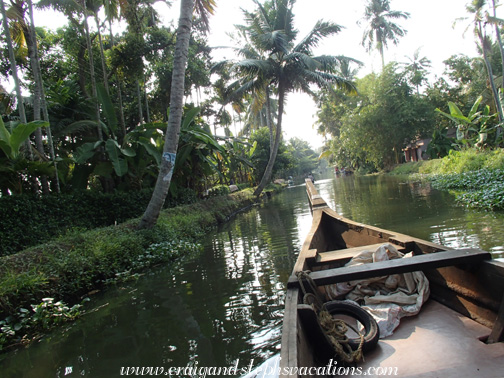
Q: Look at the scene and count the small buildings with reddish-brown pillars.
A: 1